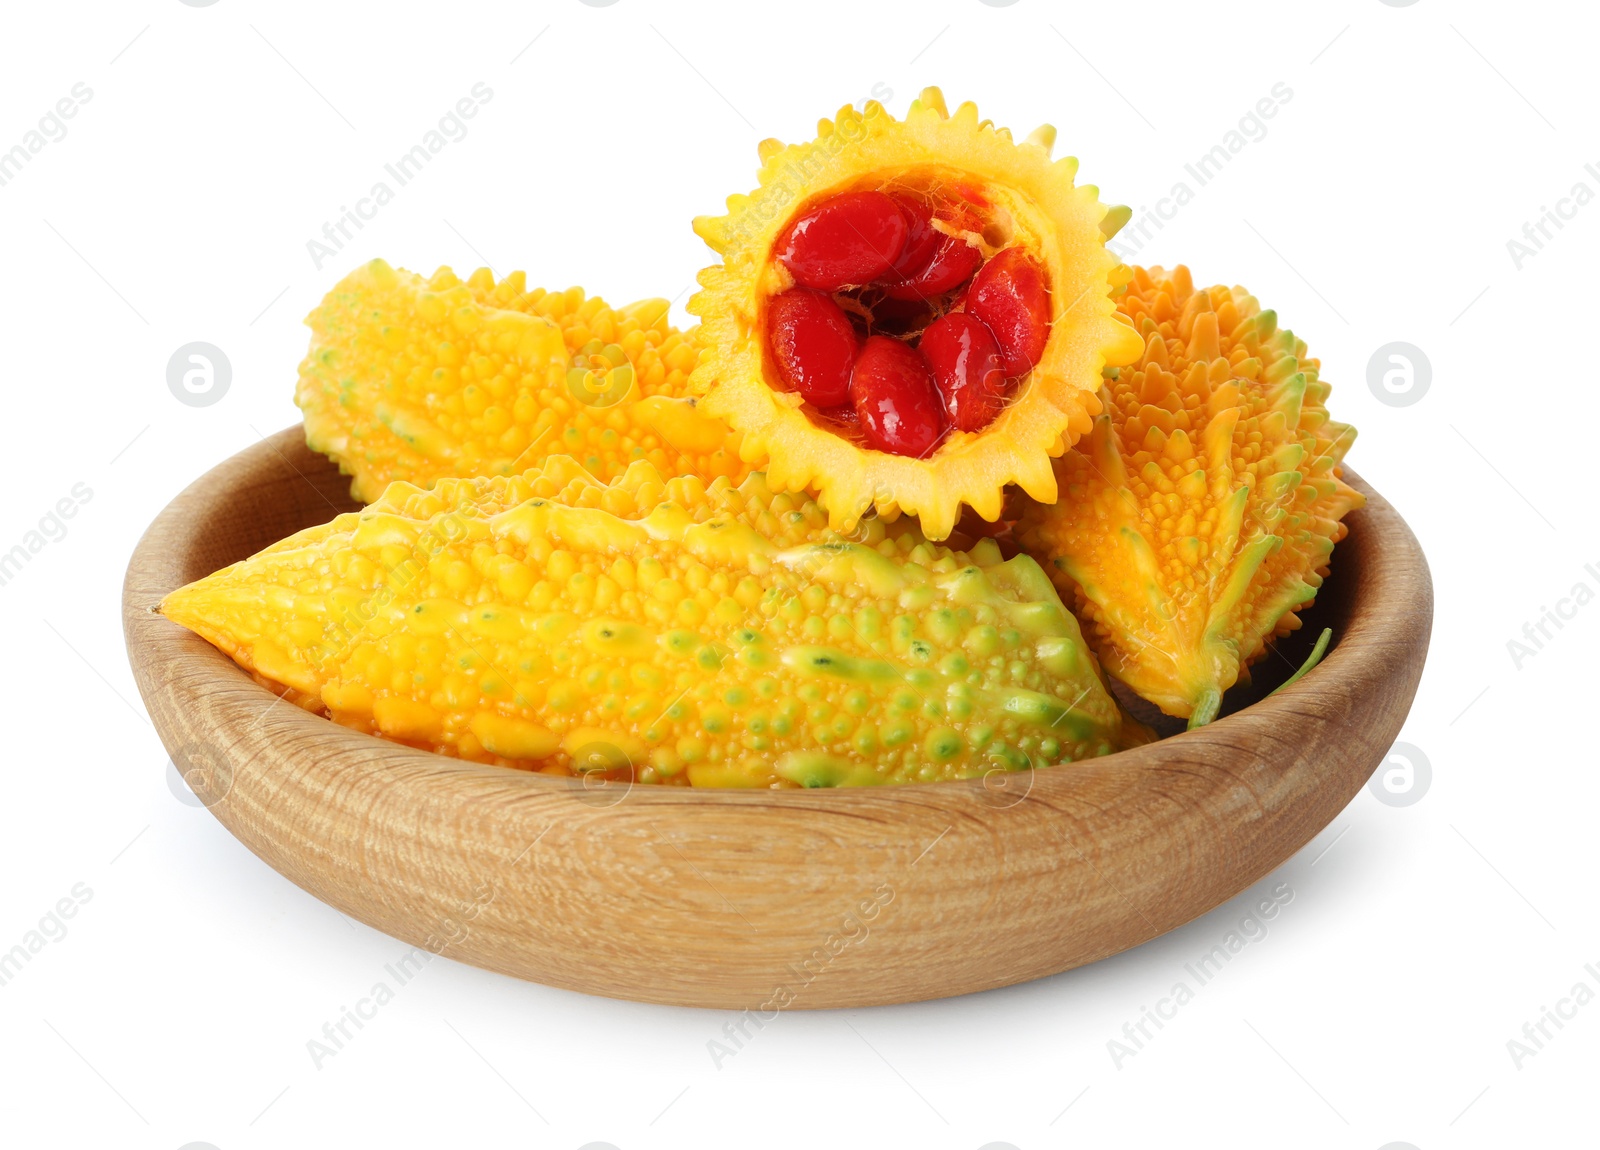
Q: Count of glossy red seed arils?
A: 7